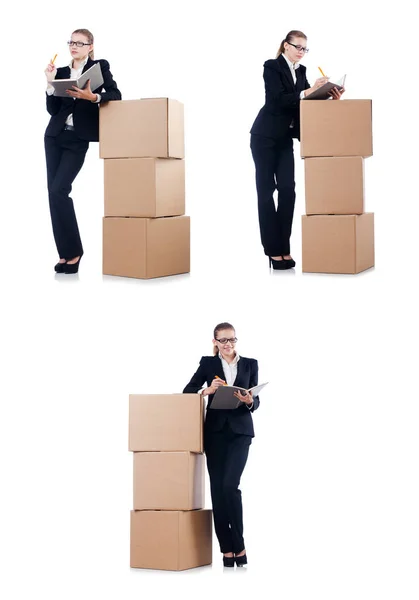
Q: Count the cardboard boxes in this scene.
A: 9